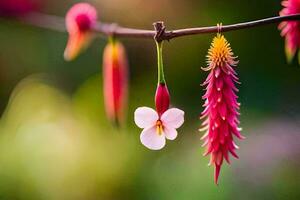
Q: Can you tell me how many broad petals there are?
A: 4